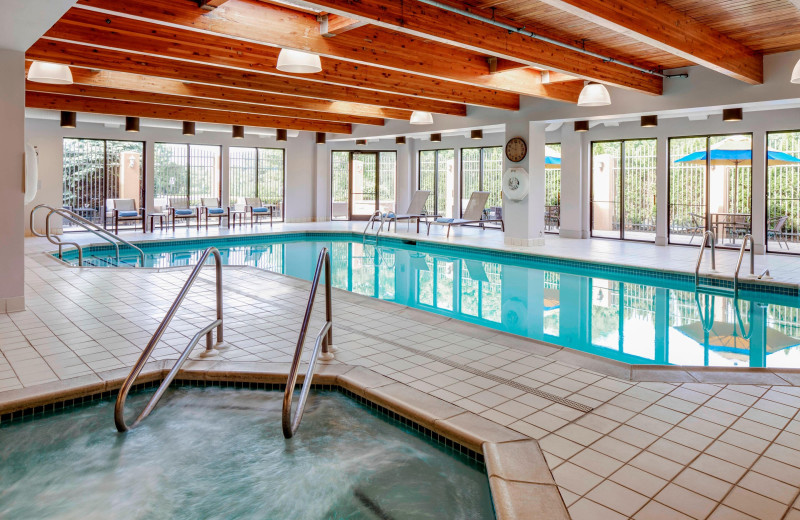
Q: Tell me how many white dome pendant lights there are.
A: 5